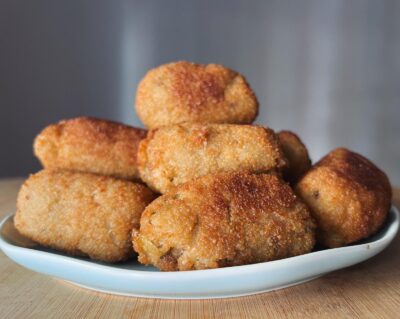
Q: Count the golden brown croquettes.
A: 7